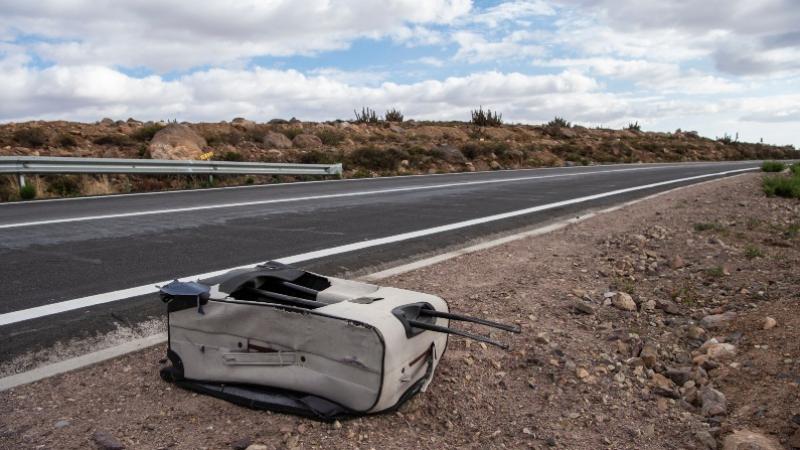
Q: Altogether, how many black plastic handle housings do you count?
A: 1